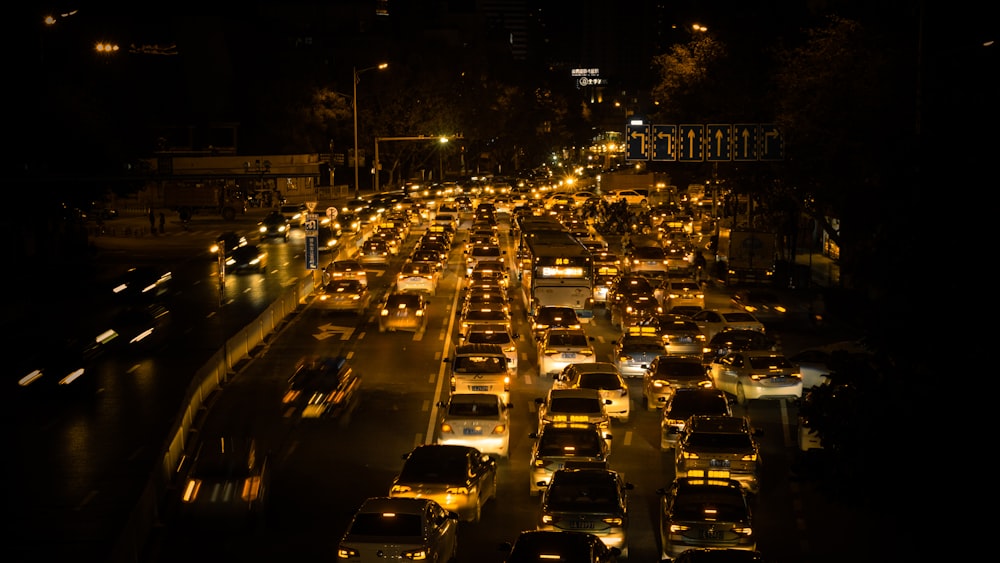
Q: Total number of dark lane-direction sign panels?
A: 6